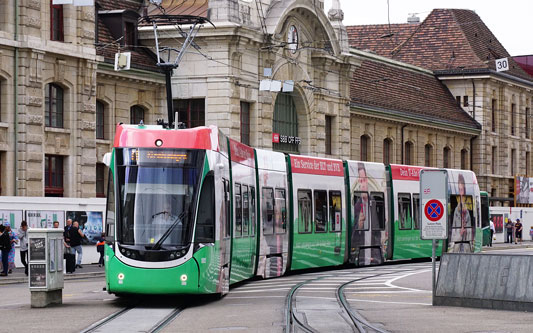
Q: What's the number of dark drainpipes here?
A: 3